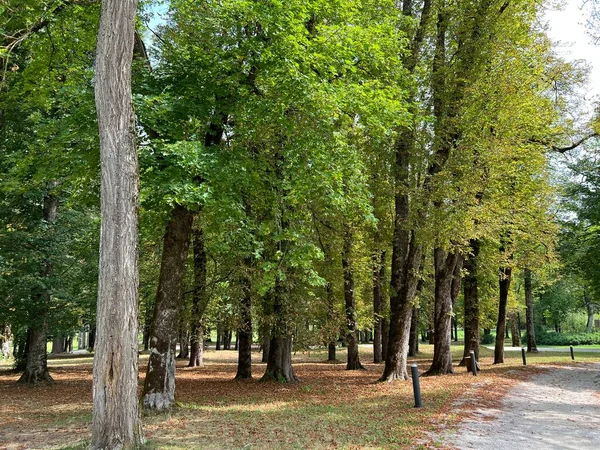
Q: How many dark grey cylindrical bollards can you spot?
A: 4